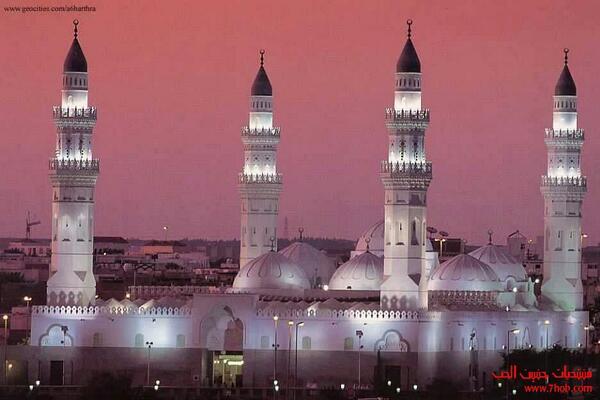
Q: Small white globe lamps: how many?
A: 12